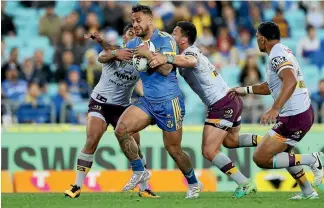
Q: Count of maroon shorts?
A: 3